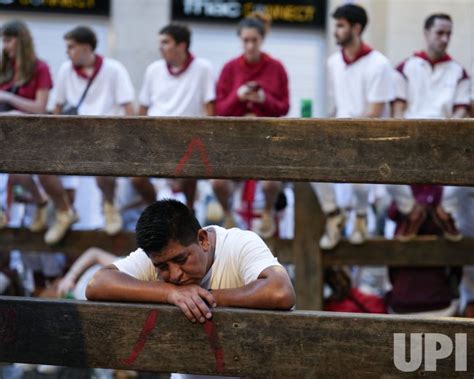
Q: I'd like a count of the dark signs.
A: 2